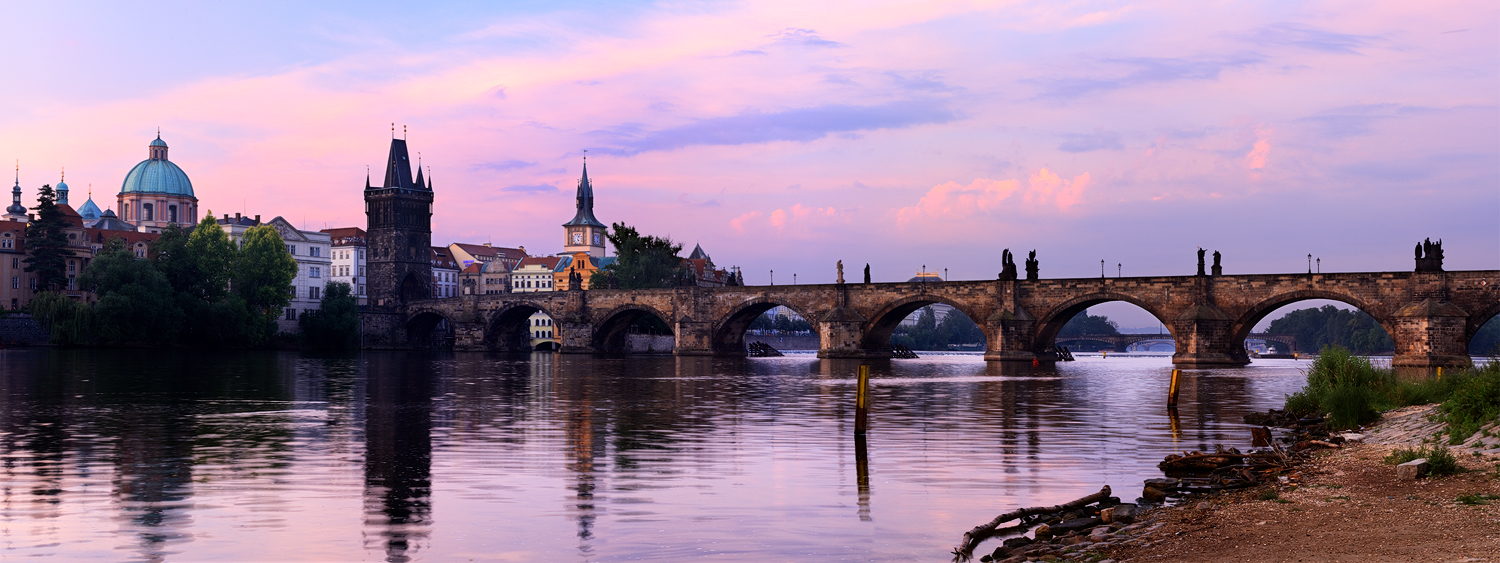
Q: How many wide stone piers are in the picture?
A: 7